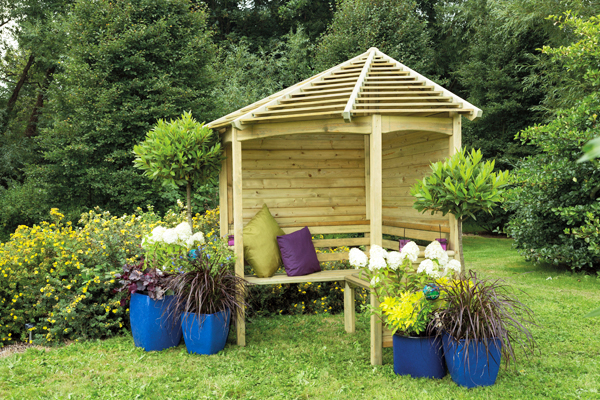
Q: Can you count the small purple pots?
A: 3